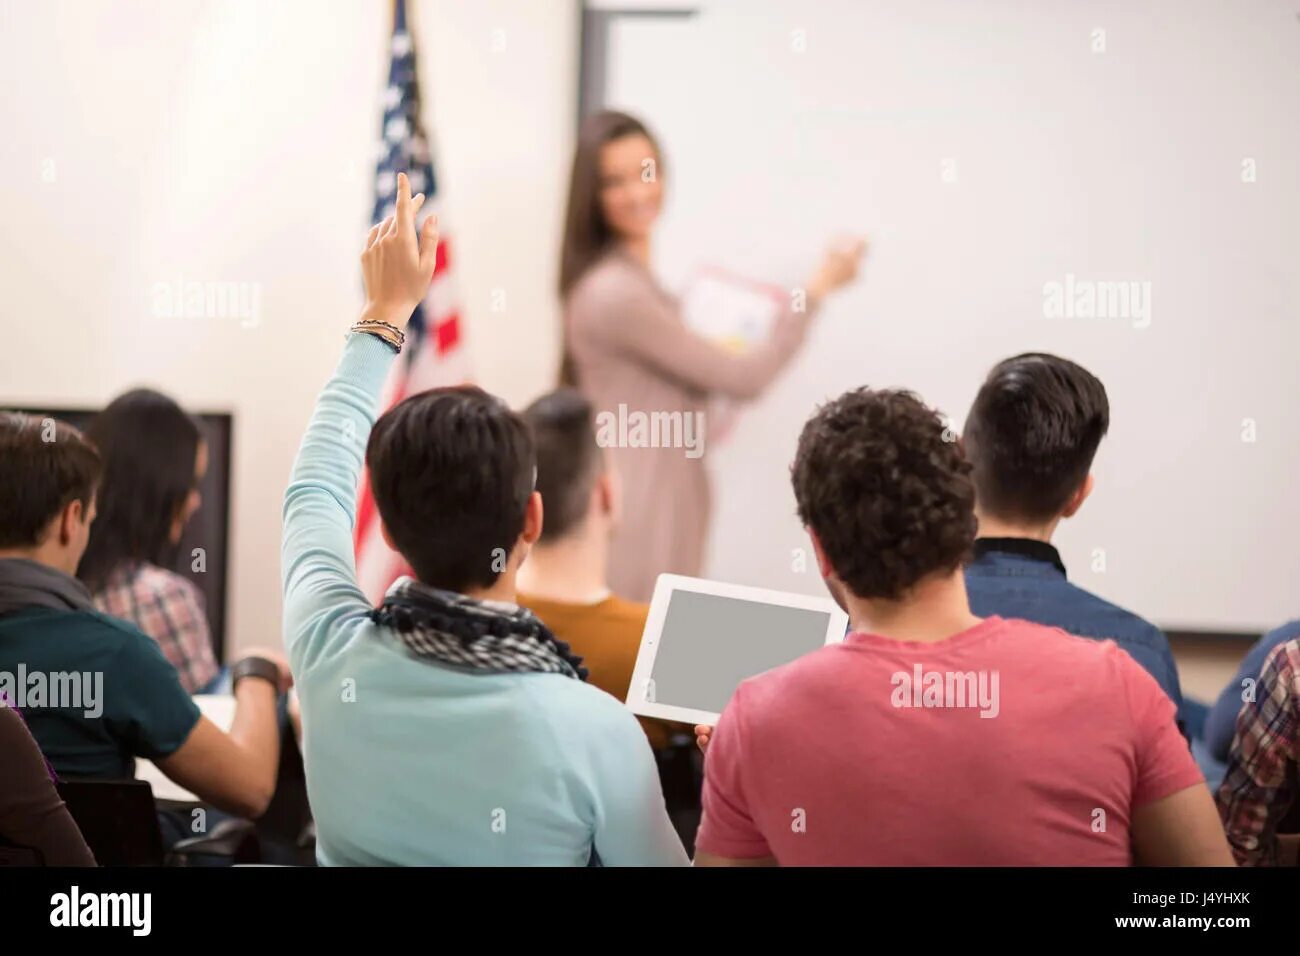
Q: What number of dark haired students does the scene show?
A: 6